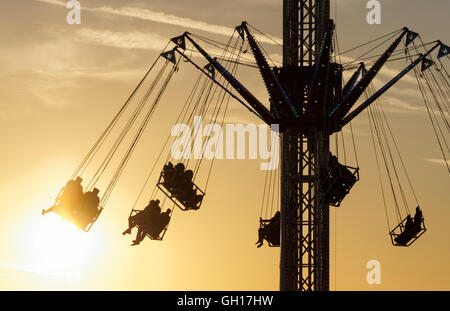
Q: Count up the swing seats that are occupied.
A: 6